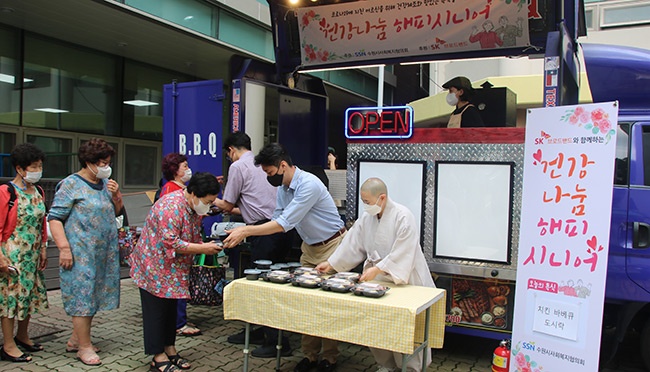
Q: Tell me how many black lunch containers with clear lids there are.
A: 6